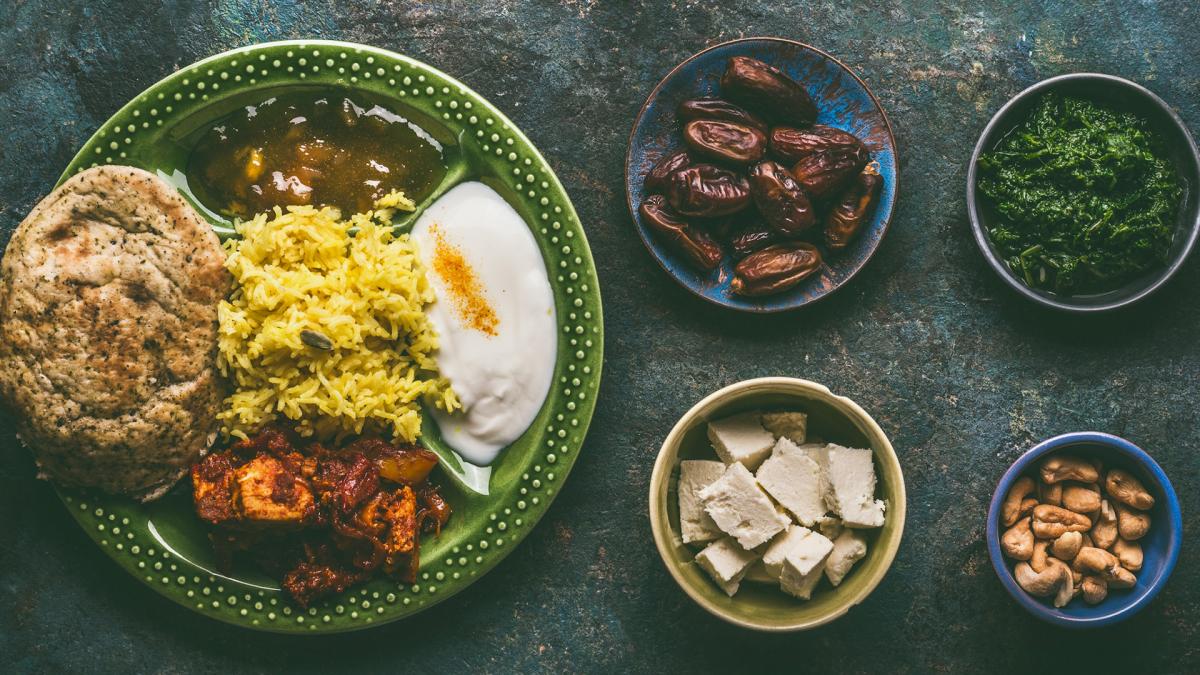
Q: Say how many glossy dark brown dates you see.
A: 12